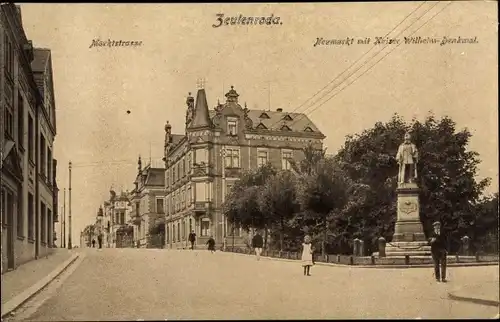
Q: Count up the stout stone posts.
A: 4